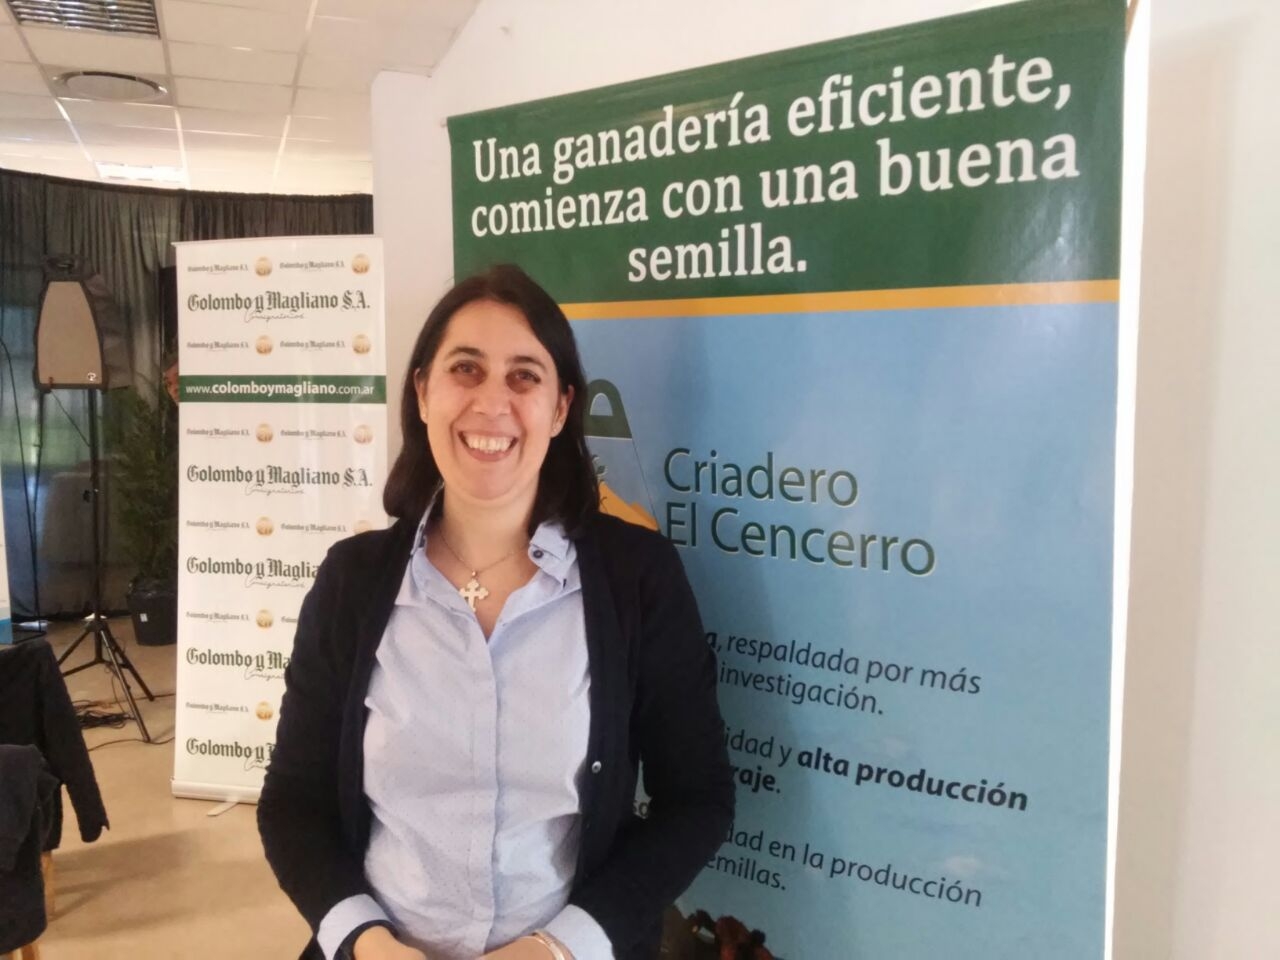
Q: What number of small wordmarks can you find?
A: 11